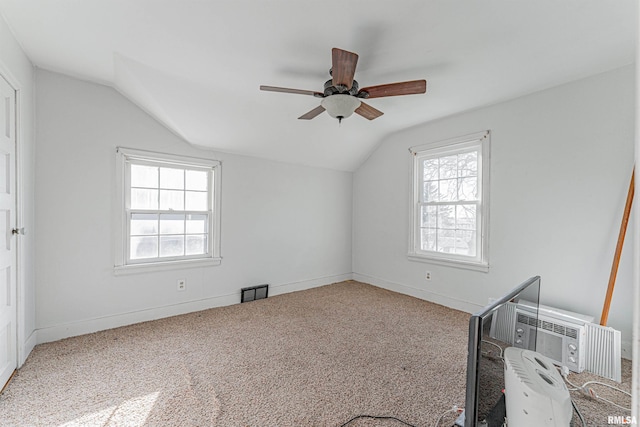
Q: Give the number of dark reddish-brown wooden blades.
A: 5